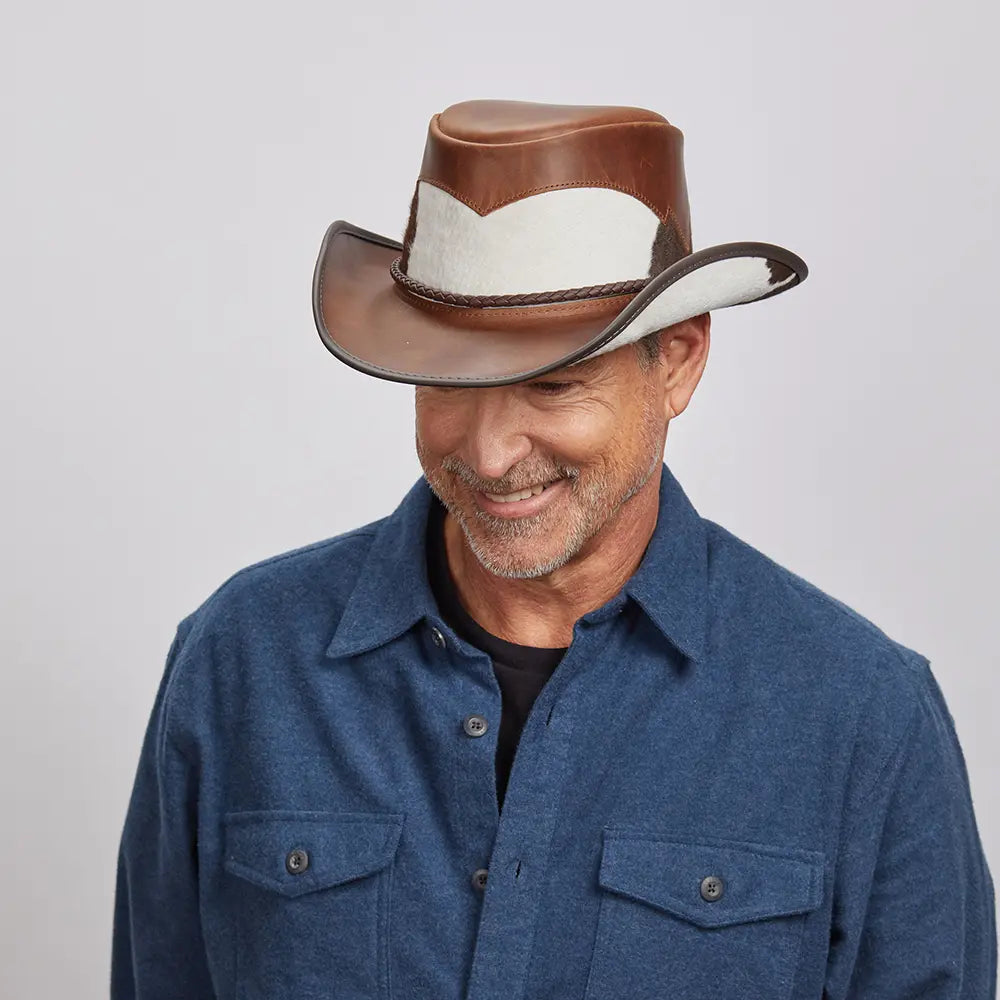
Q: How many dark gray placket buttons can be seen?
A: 3